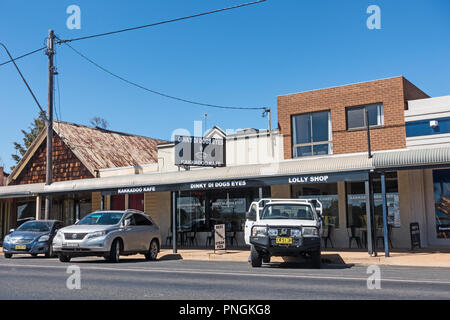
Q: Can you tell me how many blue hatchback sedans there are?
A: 1